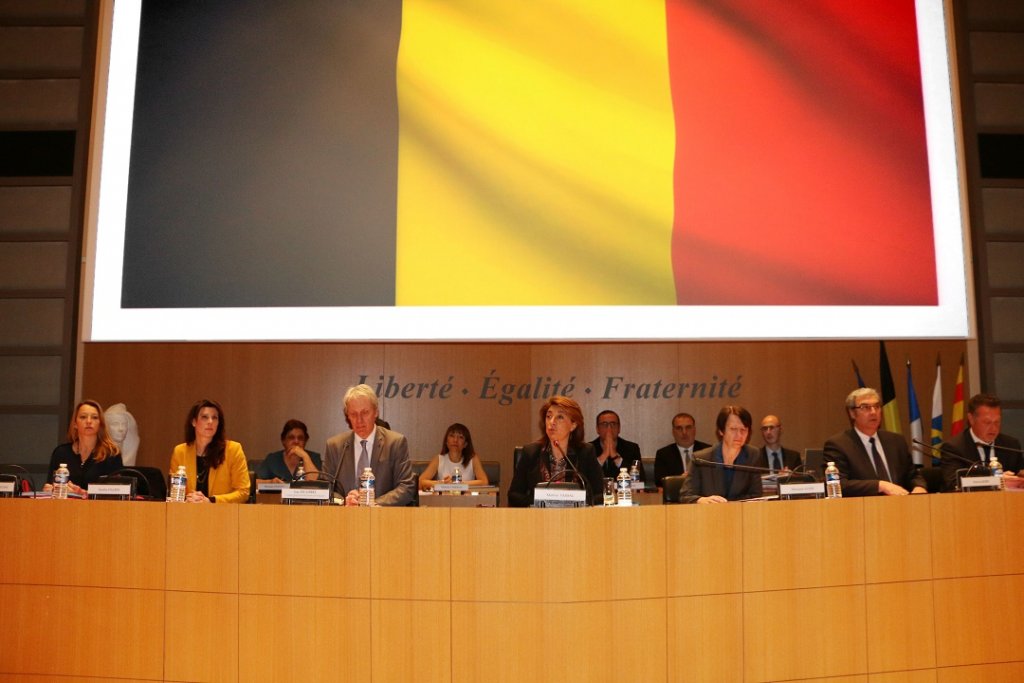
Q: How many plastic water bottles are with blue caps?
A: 0